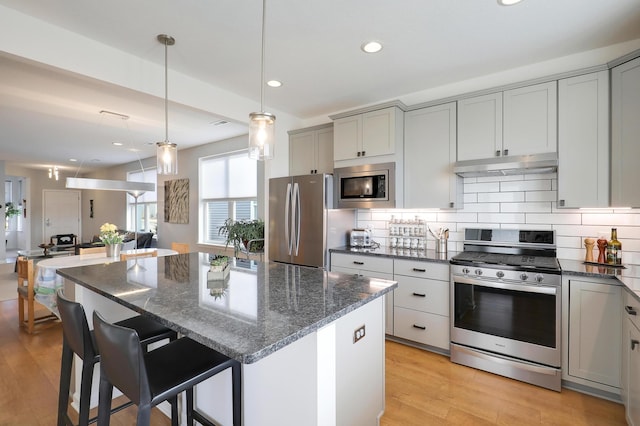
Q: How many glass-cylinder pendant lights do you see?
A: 2